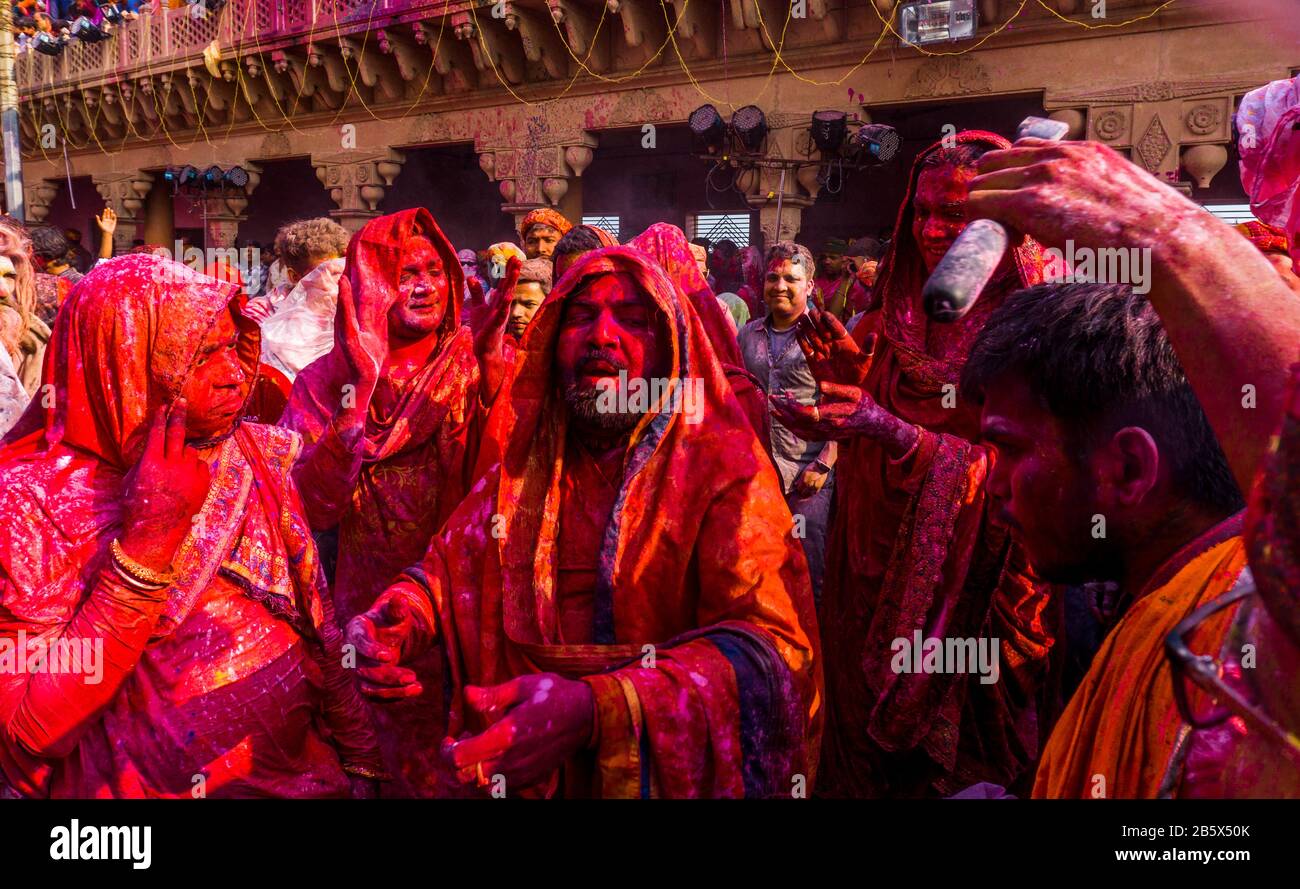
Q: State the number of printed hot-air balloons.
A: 0